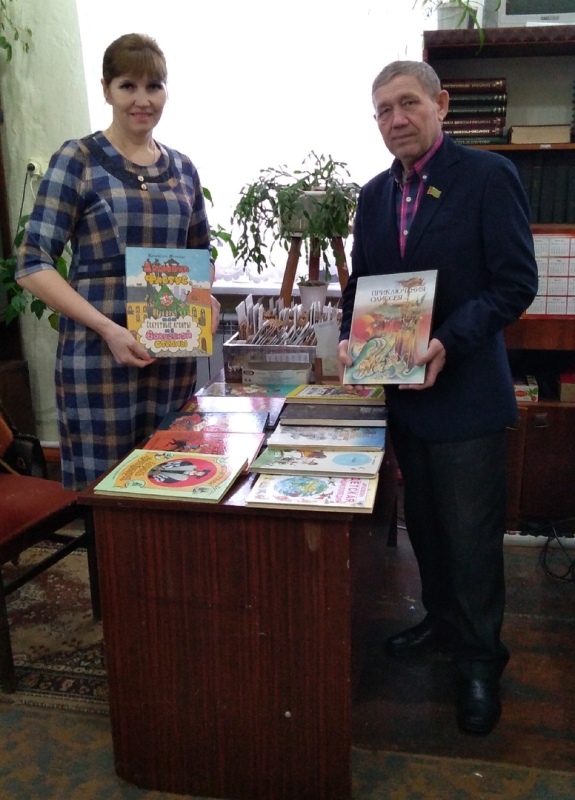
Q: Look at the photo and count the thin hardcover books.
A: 12